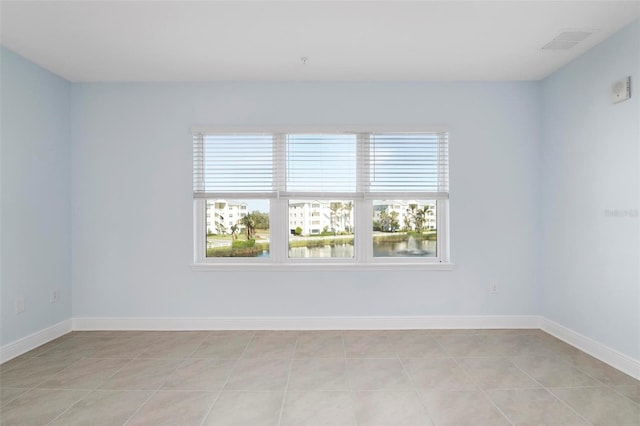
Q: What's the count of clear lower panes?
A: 3